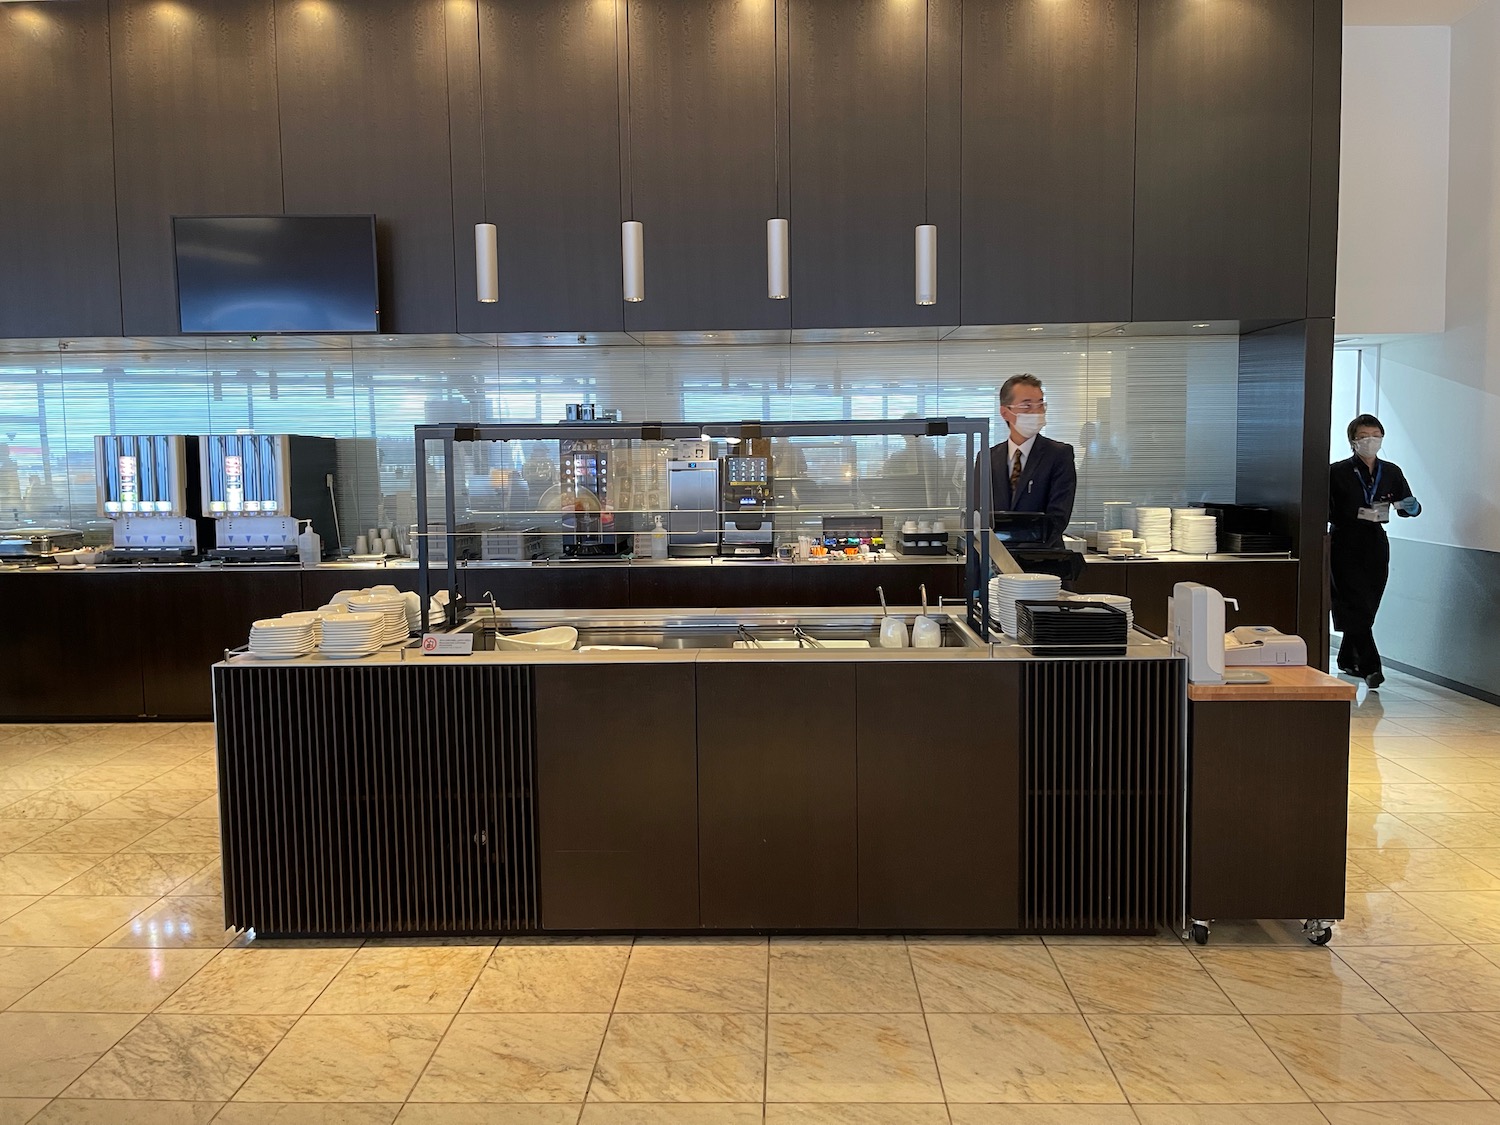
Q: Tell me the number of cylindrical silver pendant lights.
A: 4